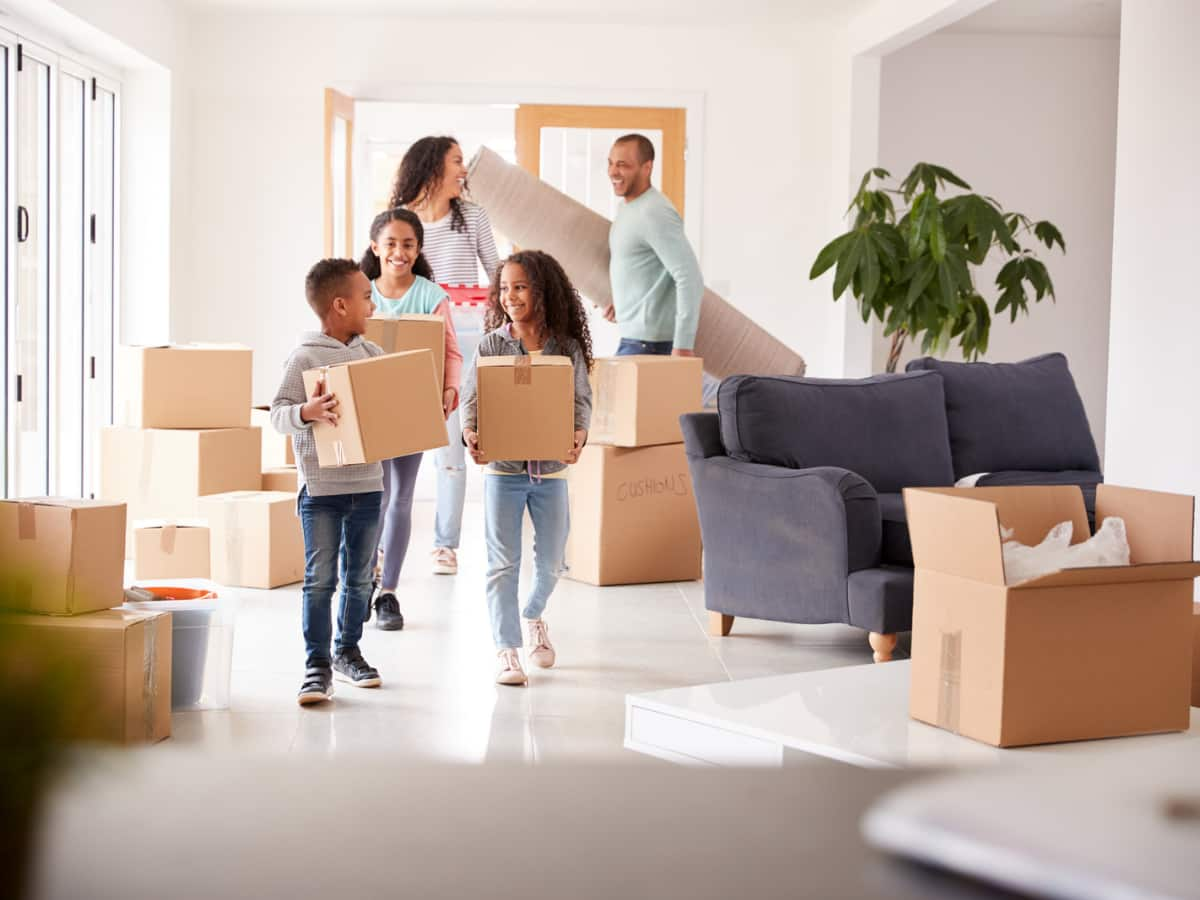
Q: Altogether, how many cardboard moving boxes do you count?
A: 15